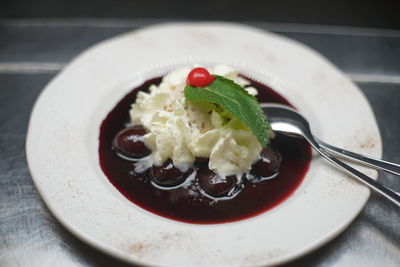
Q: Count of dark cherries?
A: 4